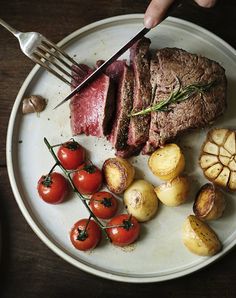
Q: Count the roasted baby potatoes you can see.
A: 6